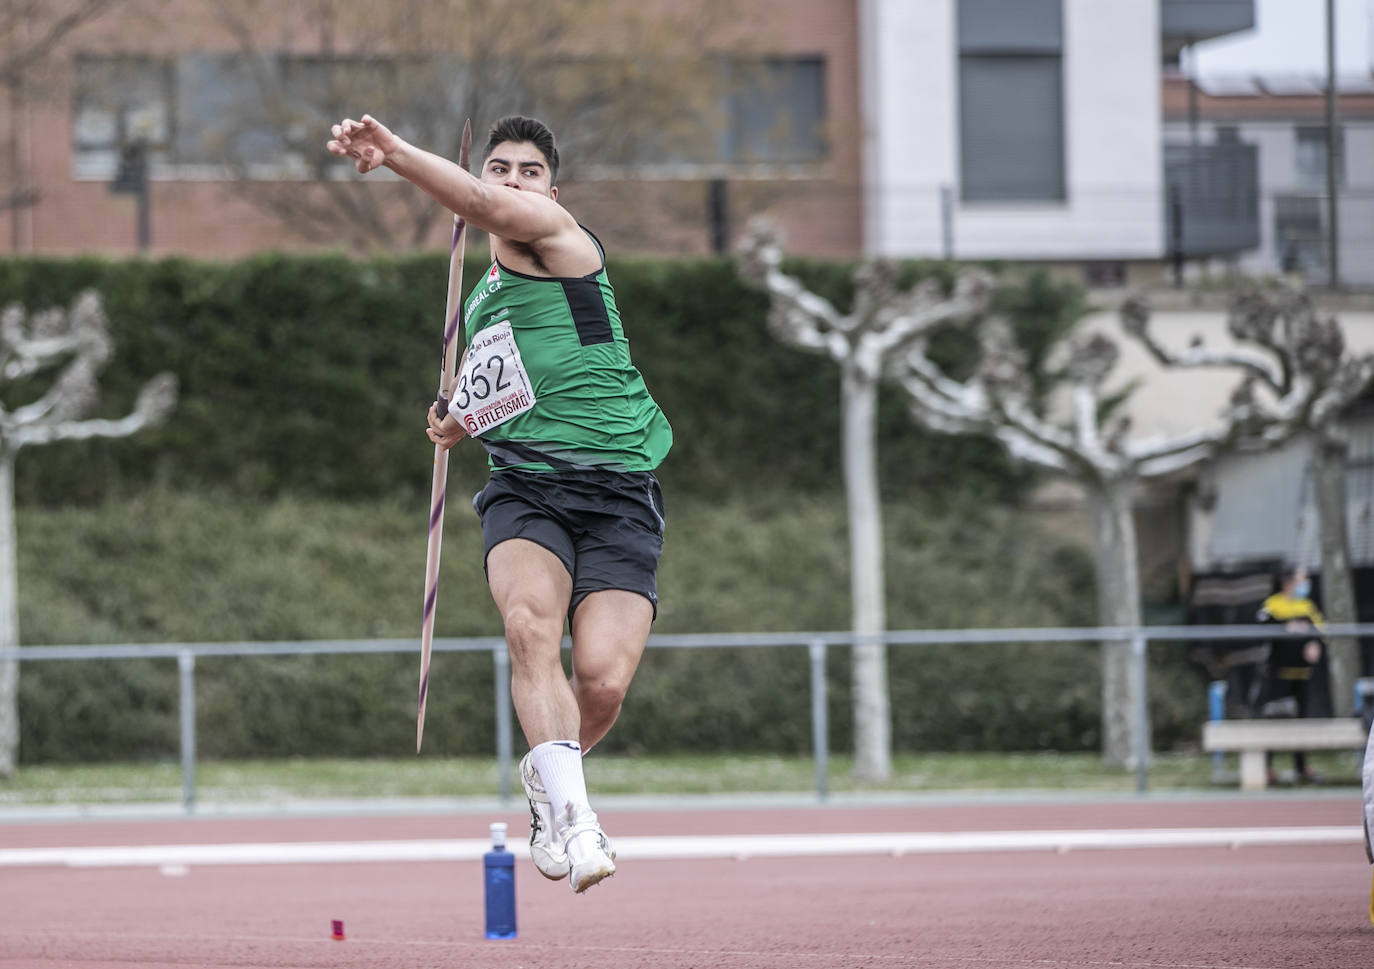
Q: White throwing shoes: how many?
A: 2